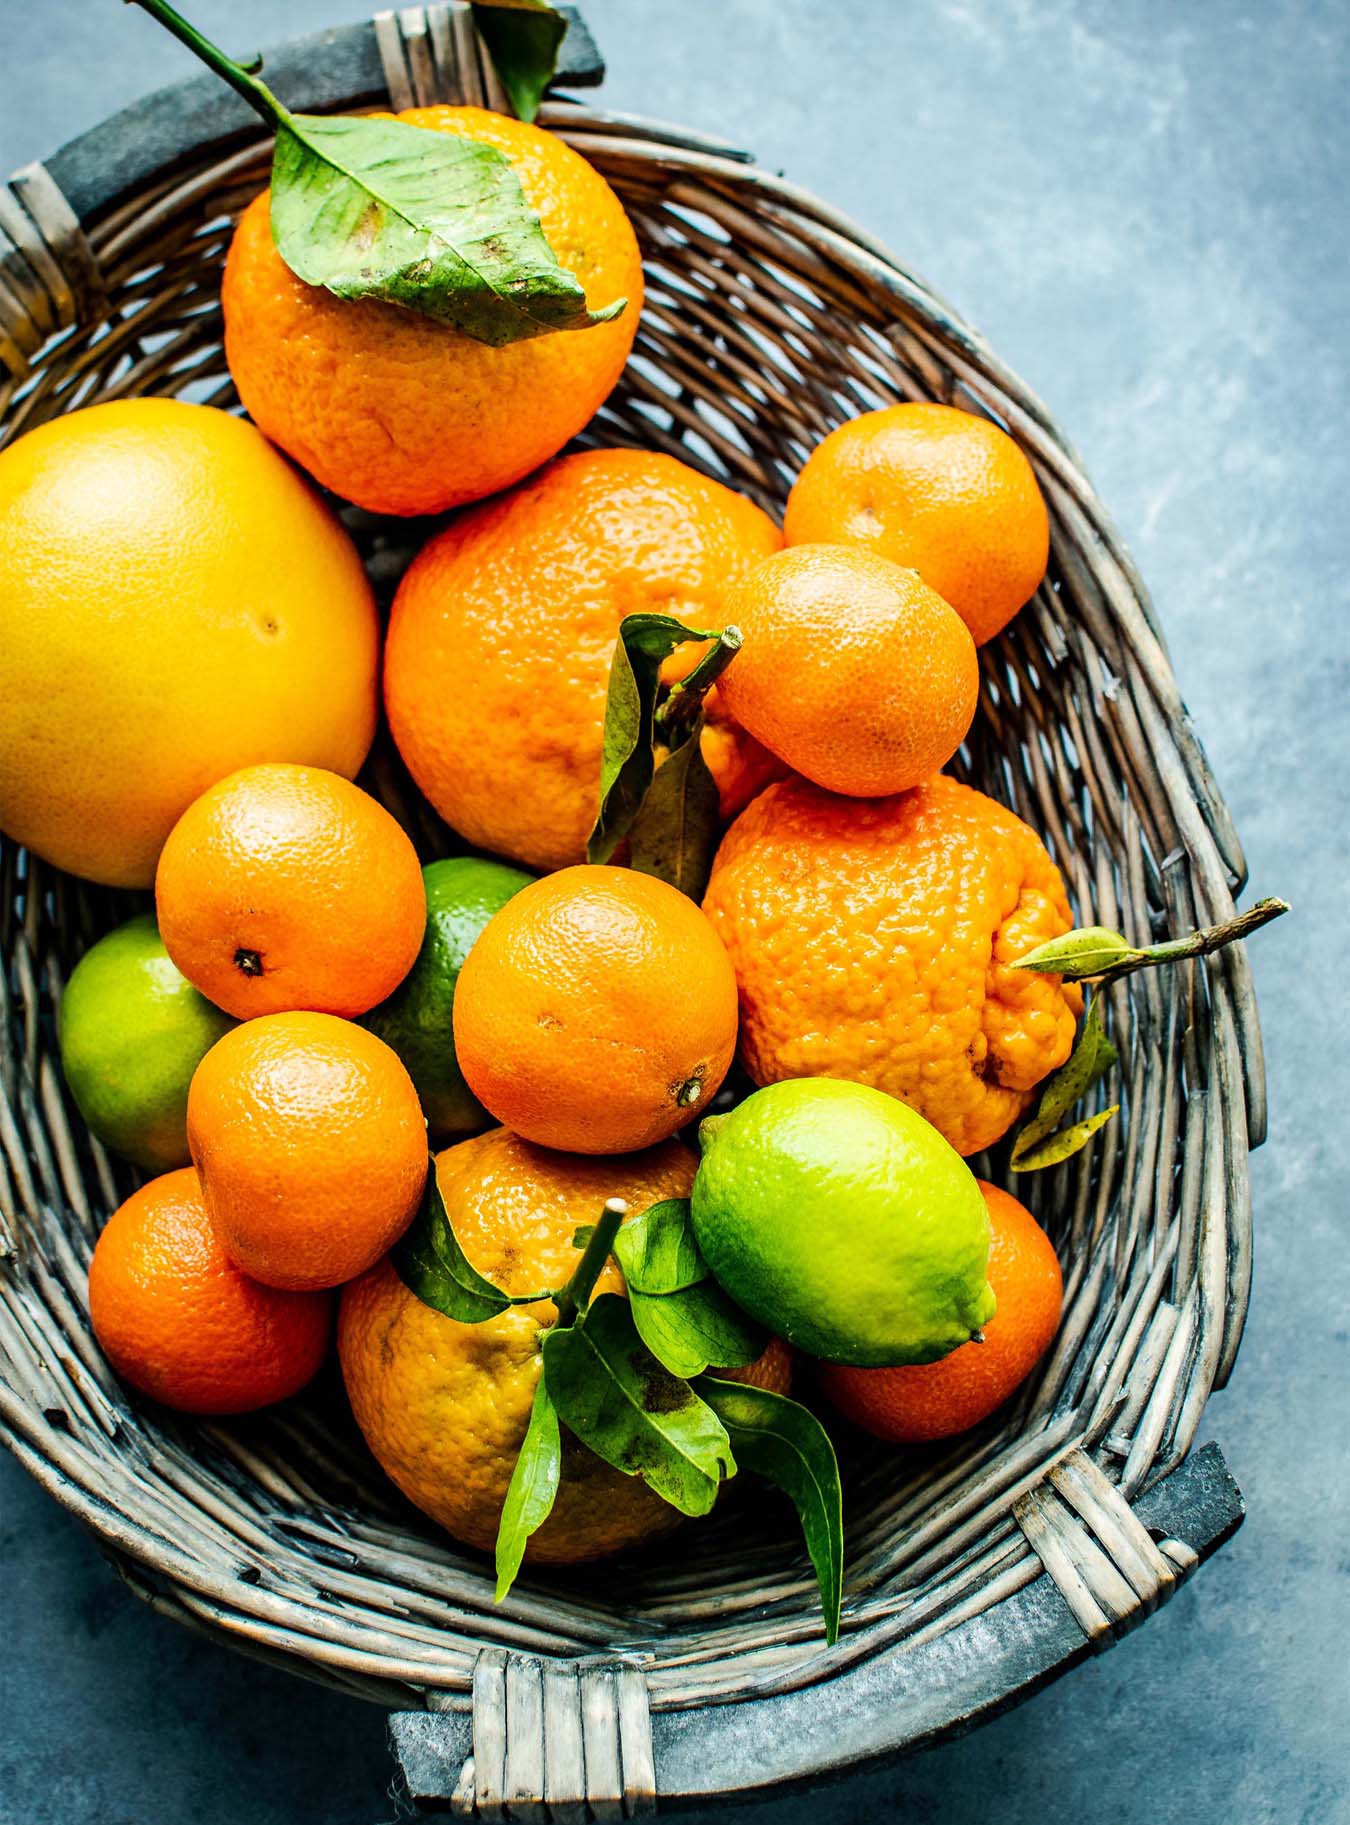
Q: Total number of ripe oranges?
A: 11